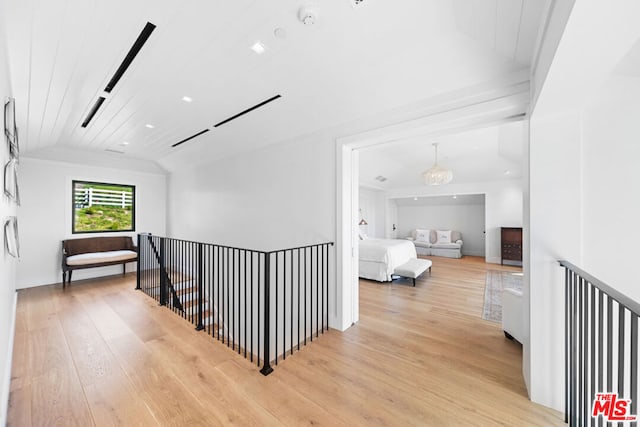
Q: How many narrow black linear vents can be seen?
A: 4